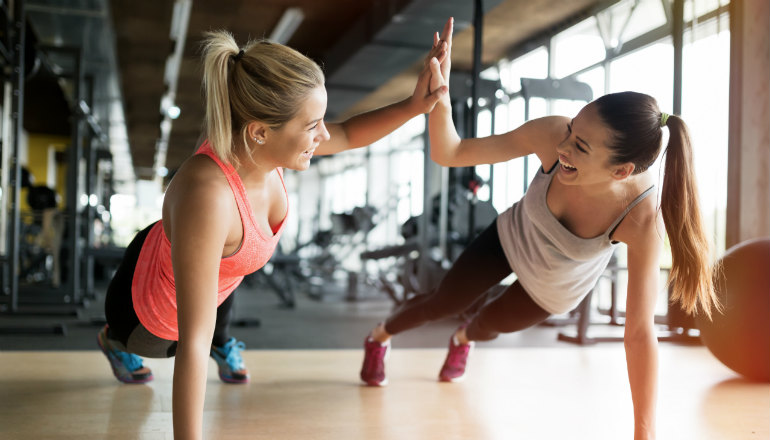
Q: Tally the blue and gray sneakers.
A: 2